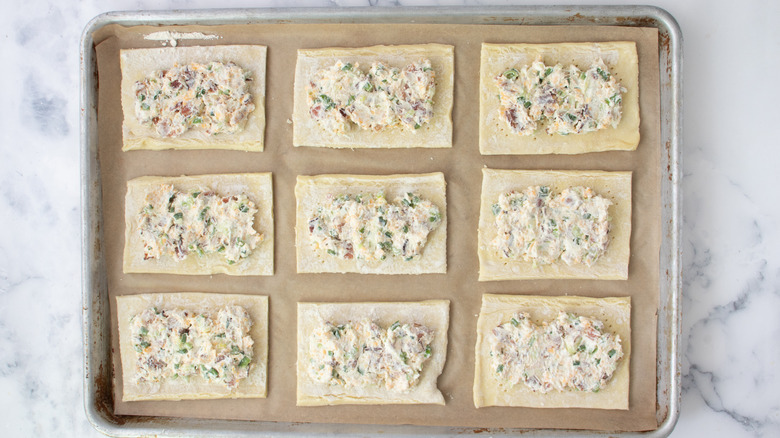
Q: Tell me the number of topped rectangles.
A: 9